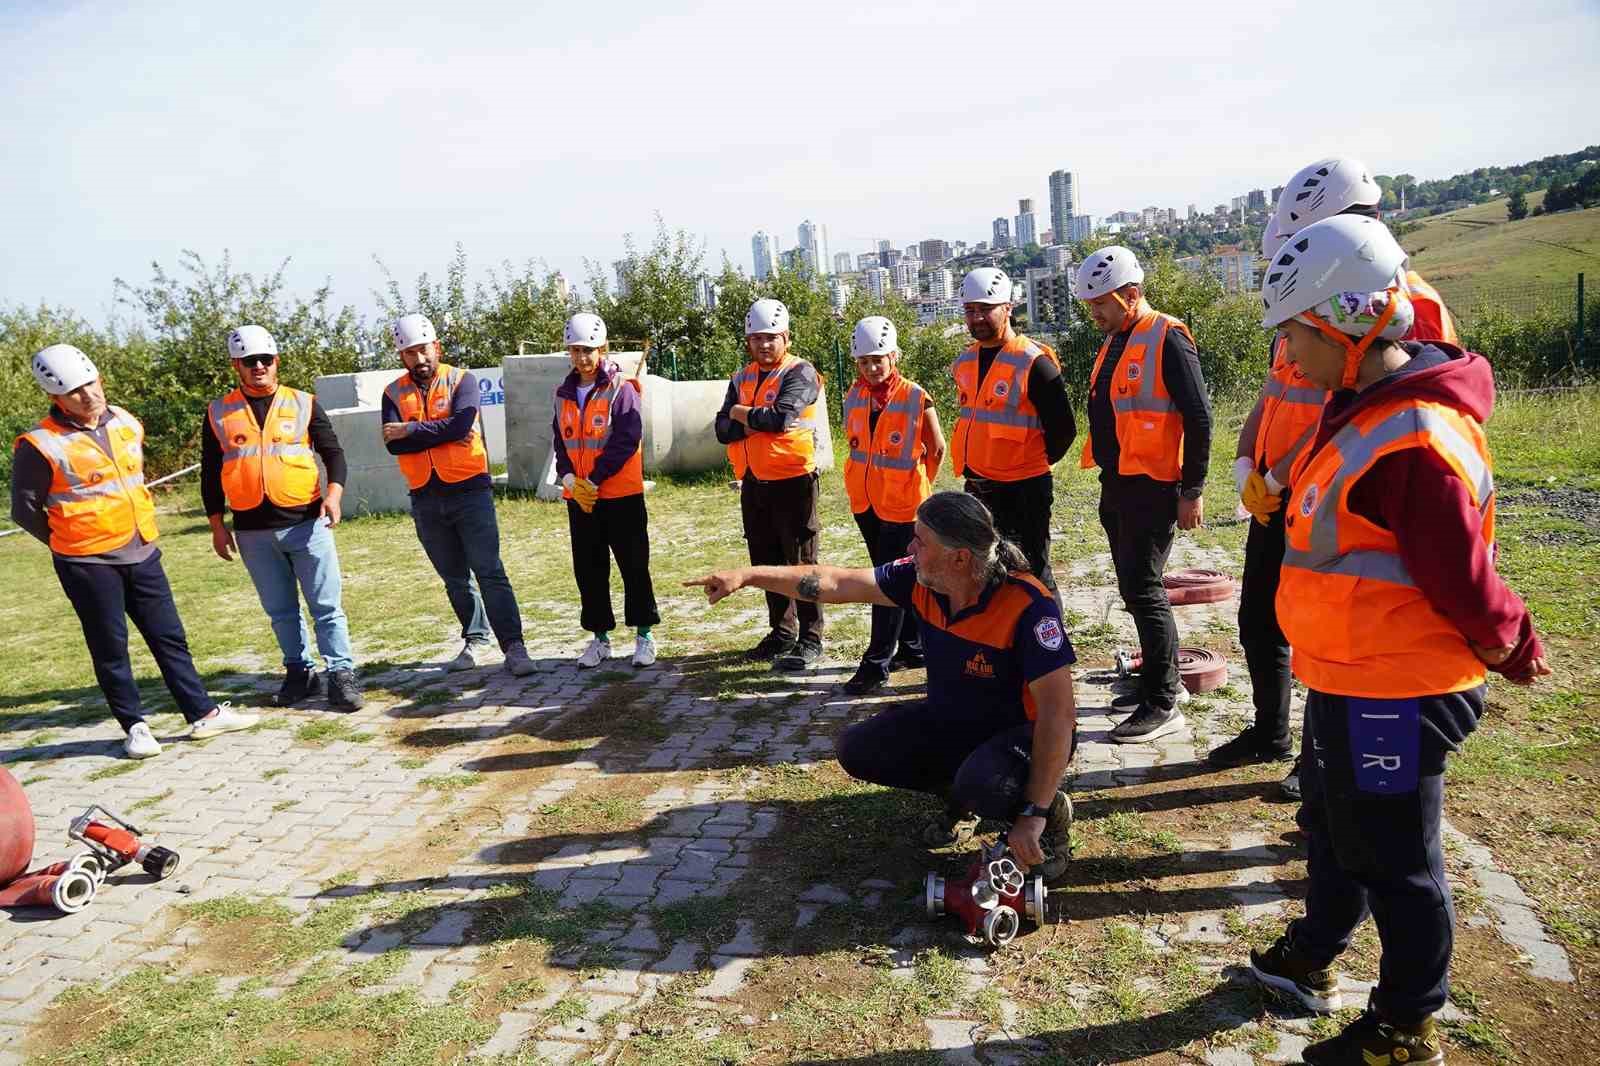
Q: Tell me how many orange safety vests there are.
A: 11